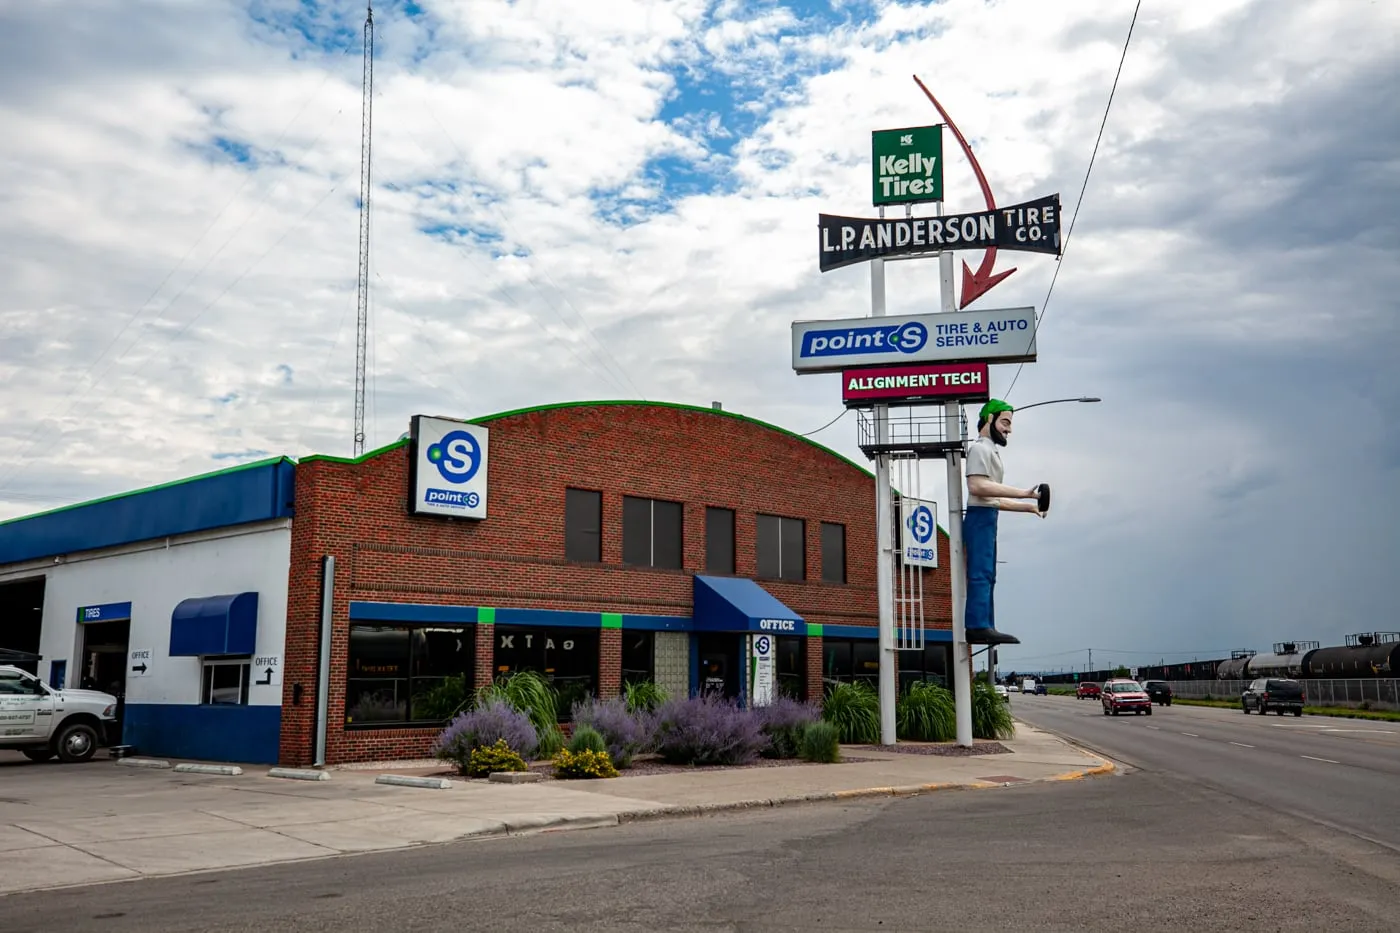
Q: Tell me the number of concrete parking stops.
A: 4